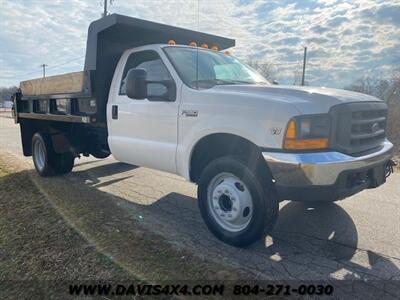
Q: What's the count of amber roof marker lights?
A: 5